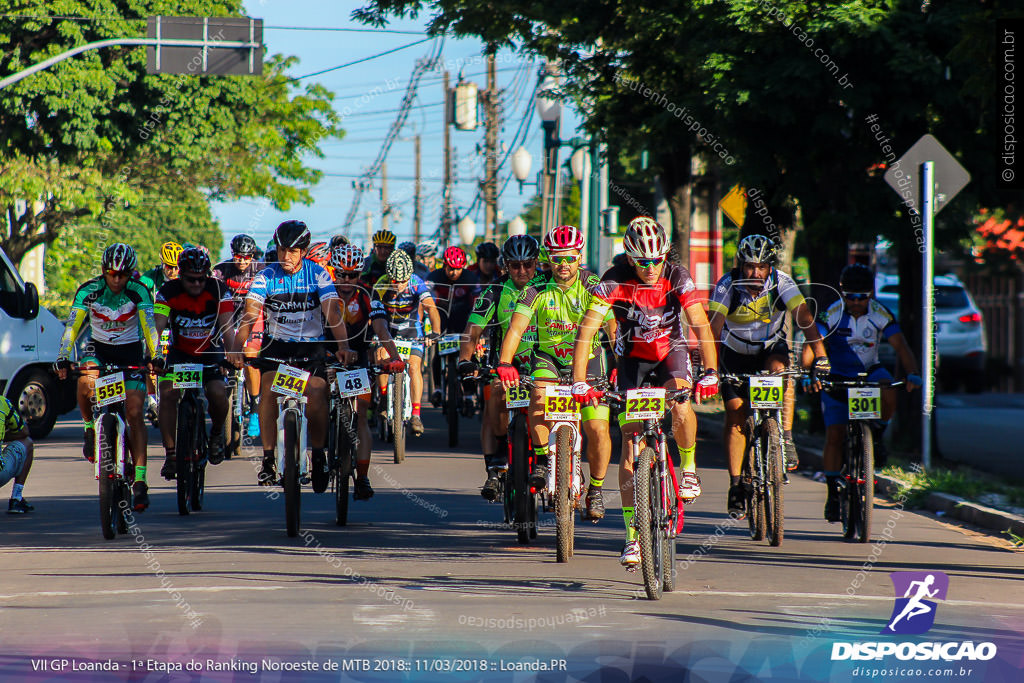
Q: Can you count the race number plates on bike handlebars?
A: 11